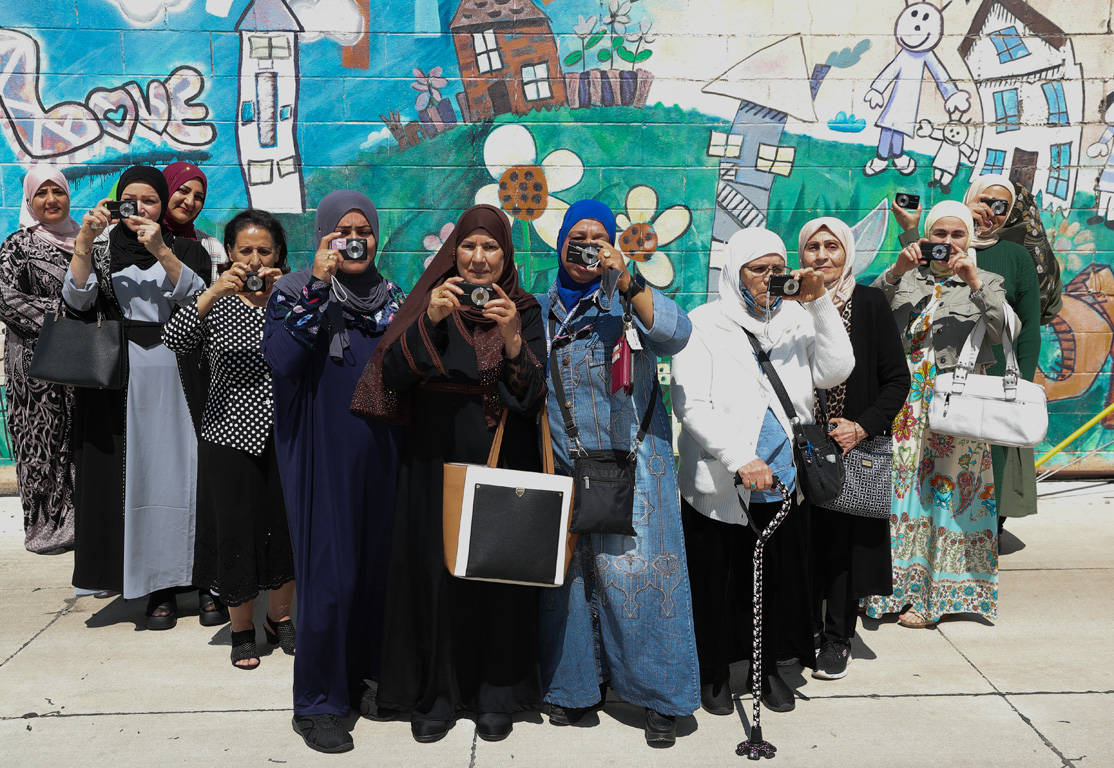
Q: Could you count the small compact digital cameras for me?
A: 9